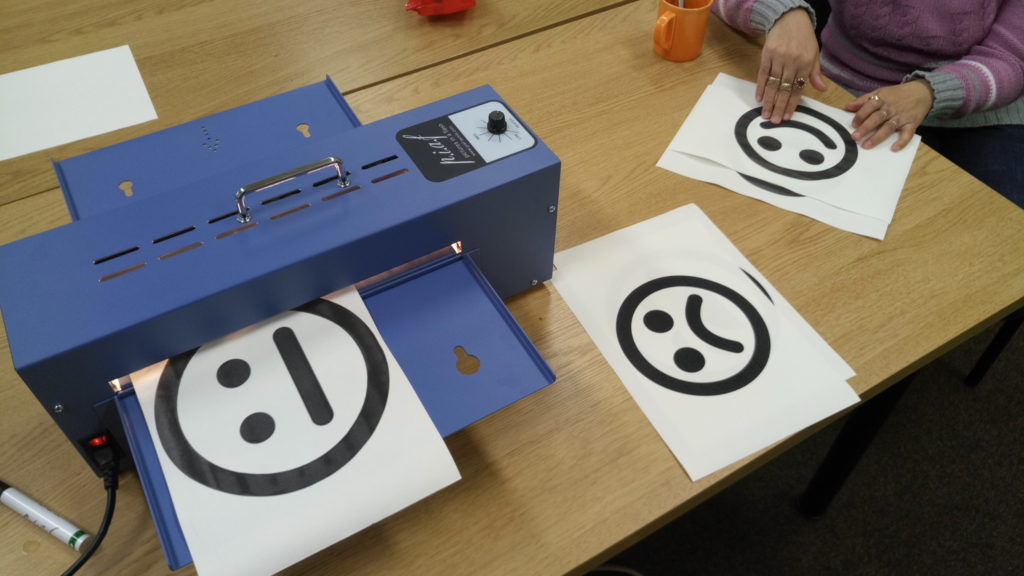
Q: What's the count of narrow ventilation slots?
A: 12